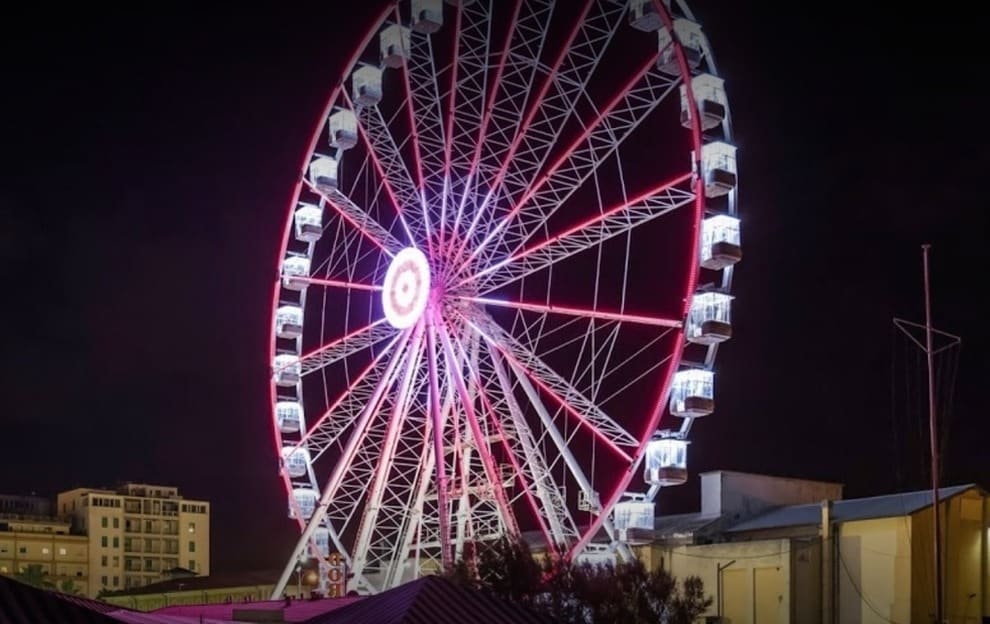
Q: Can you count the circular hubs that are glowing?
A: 1